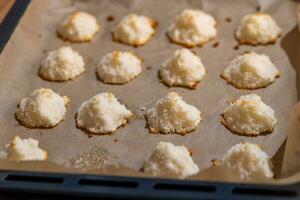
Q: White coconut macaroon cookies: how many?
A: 15